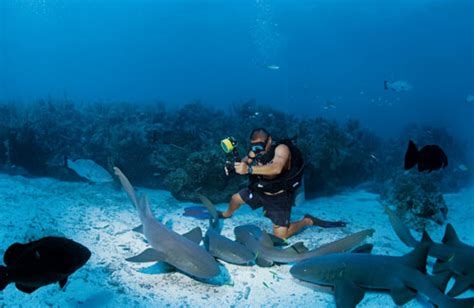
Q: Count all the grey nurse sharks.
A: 5